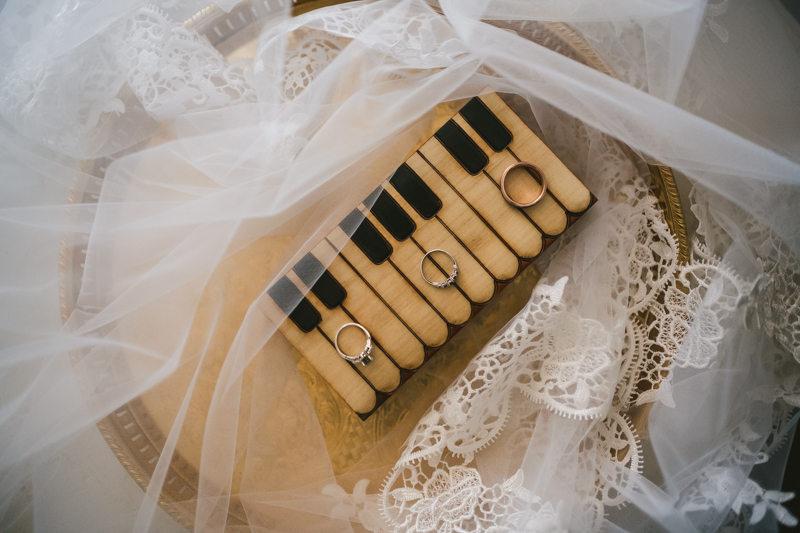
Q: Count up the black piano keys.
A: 7